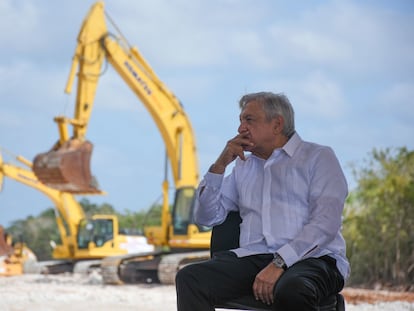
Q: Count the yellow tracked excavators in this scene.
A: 2